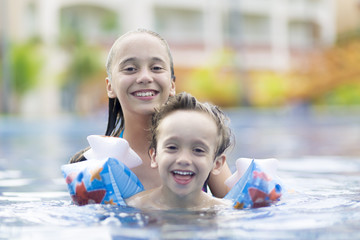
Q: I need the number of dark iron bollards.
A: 0